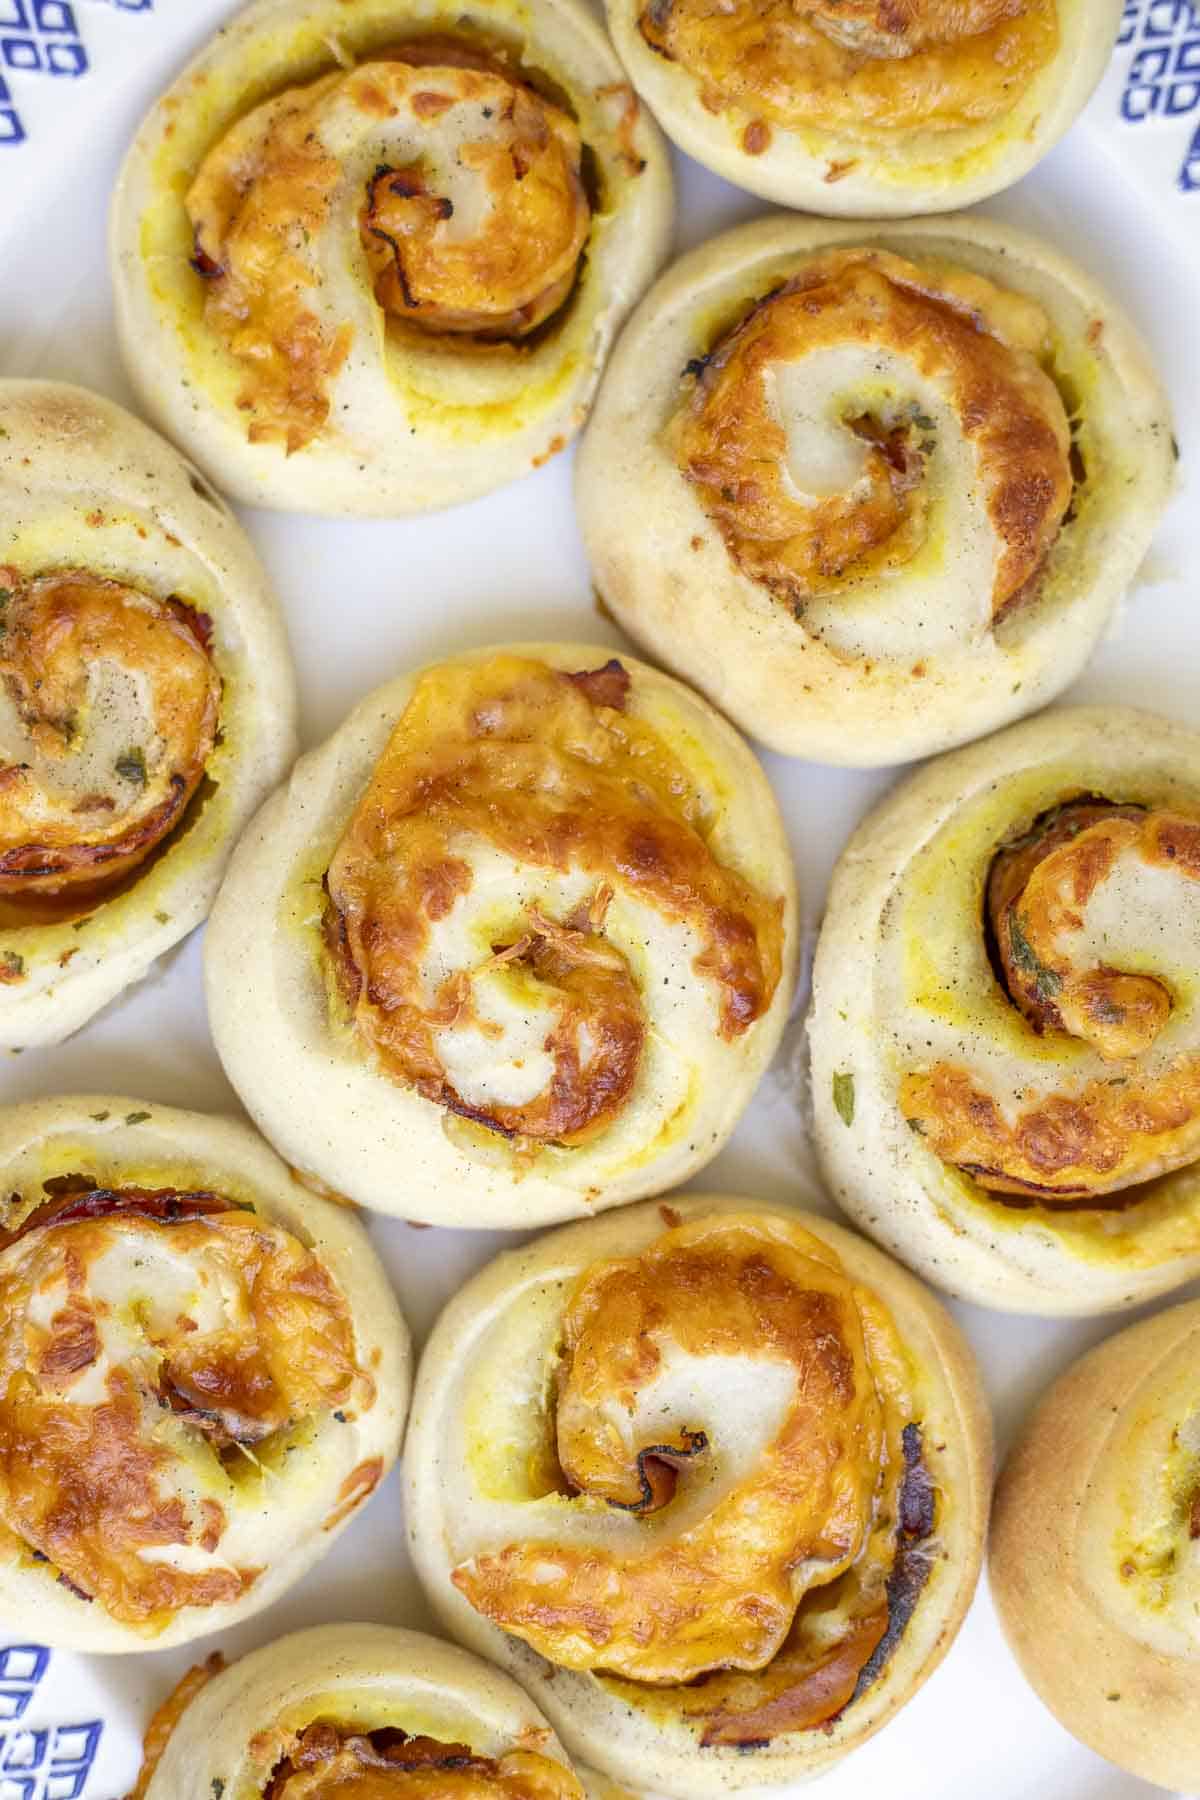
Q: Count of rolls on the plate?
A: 10